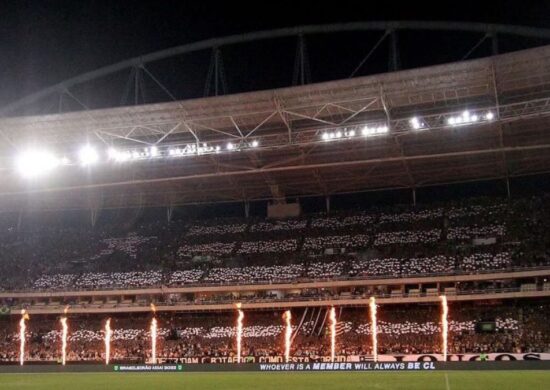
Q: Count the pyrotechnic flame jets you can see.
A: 9